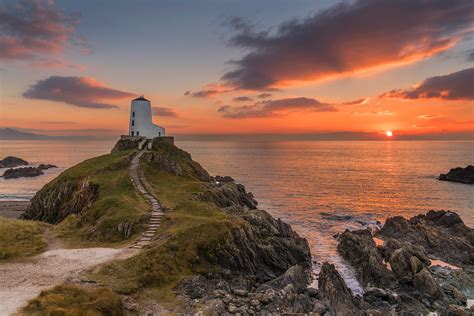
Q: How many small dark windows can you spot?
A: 5